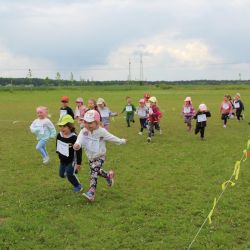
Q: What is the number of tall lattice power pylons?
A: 2